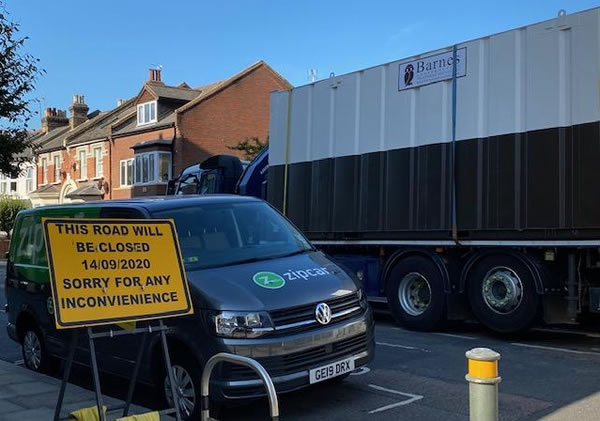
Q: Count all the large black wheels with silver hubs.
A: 2